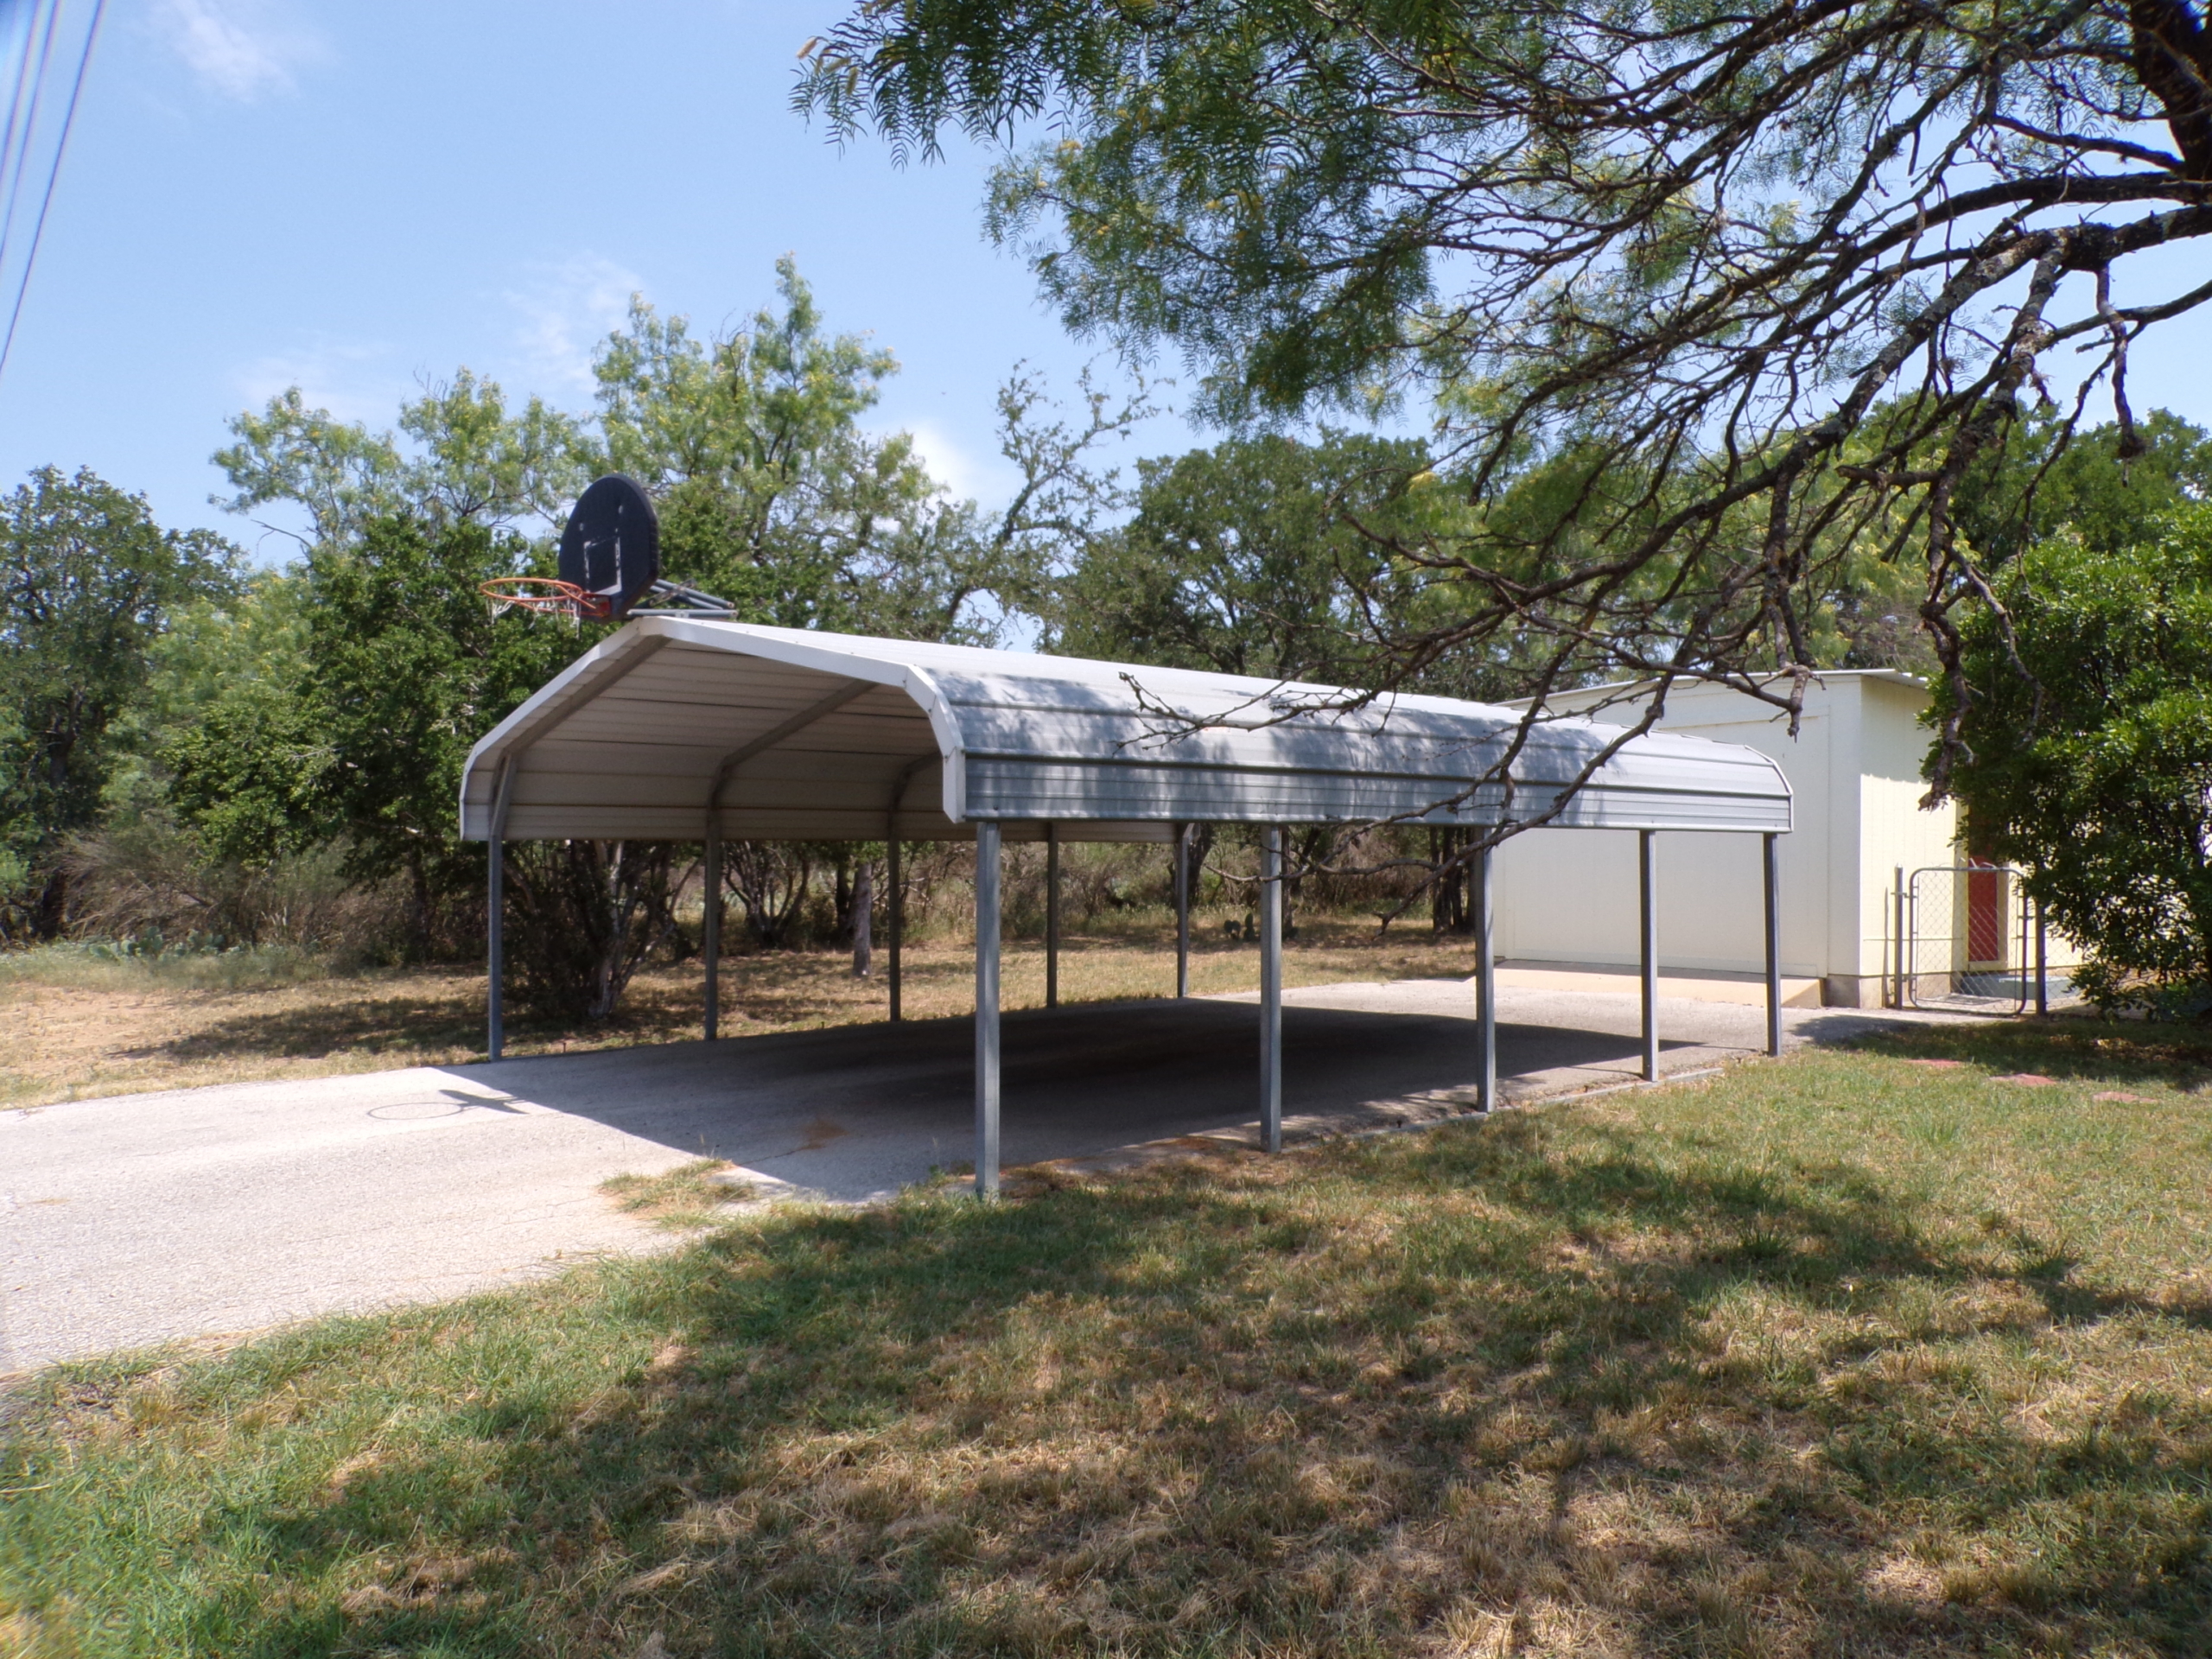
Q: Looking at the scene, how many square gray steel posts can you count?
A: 10